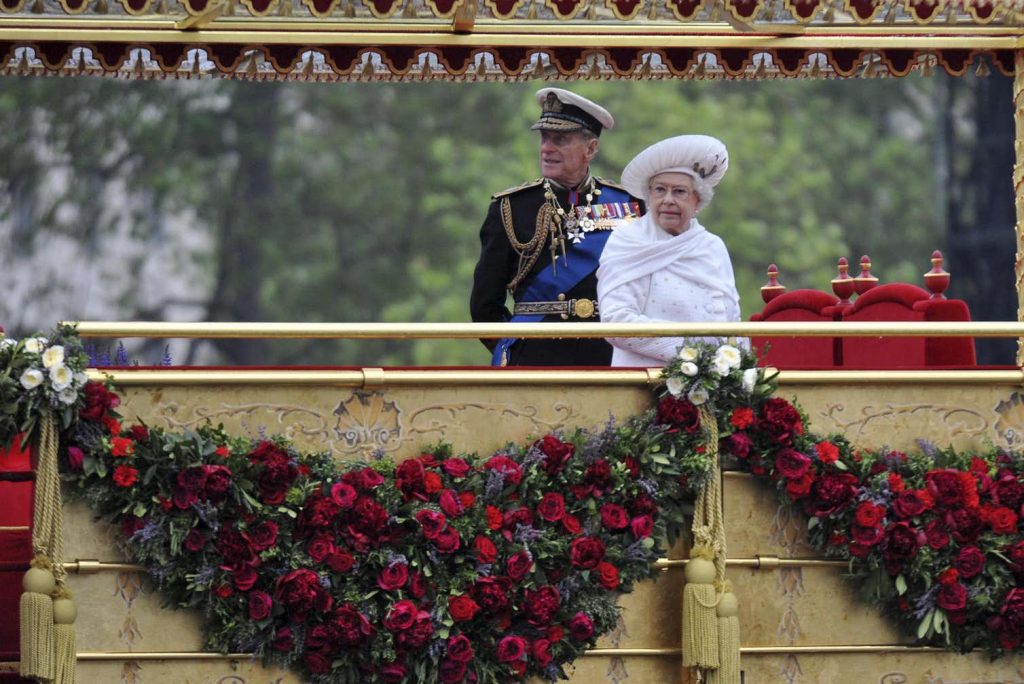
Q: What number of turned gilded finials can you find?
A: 4